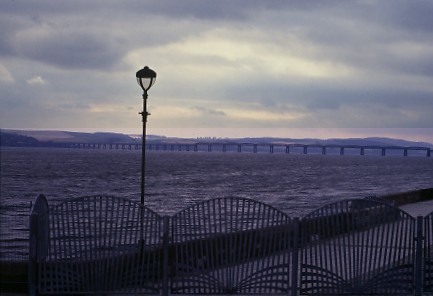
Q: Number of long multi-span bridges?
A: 1